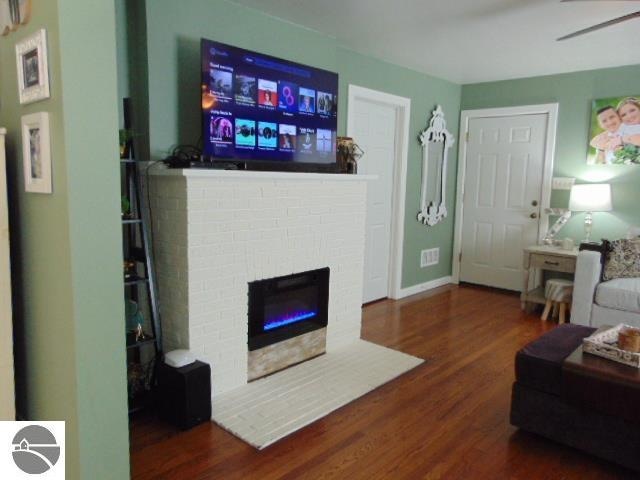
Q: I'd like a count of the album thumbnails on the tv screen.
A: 12